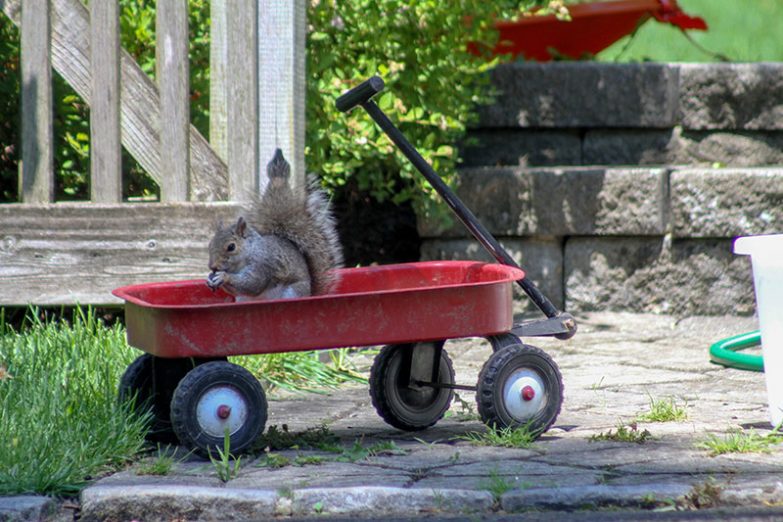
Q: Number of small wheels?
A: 4